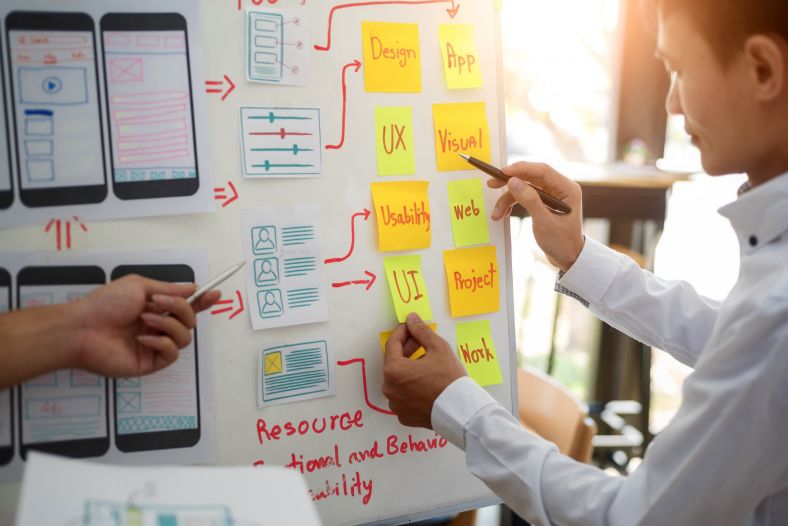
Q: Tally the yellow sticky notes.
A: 5